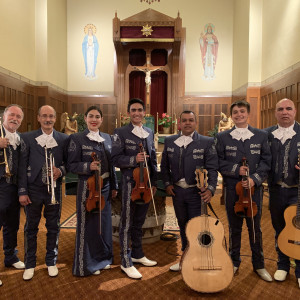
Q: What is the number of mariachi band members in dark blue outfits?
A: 7